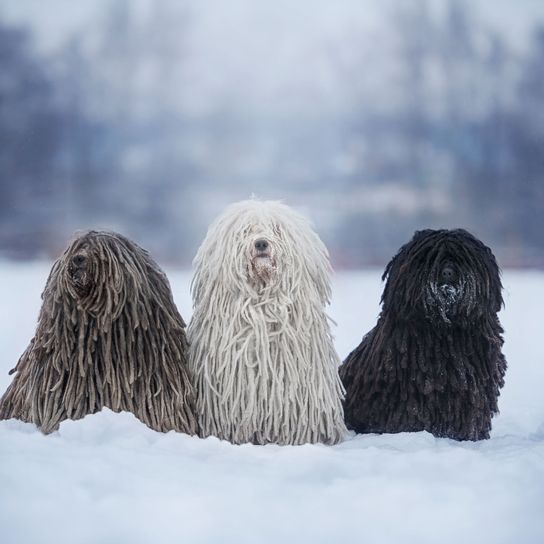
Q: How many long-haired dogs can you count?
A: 3